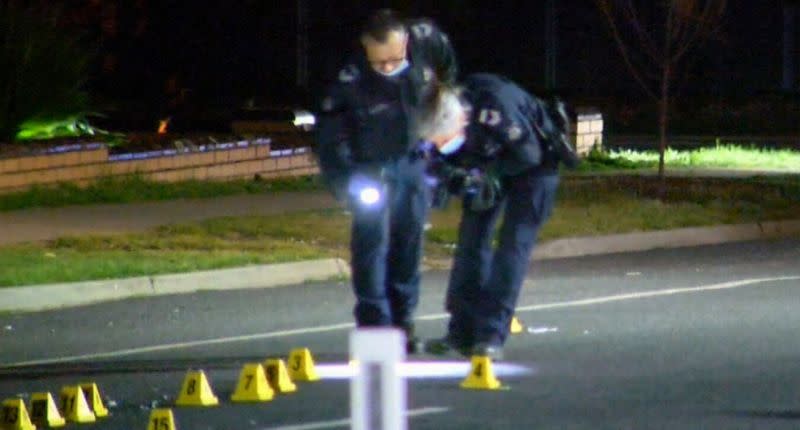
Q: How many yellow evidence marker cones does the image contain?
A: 11